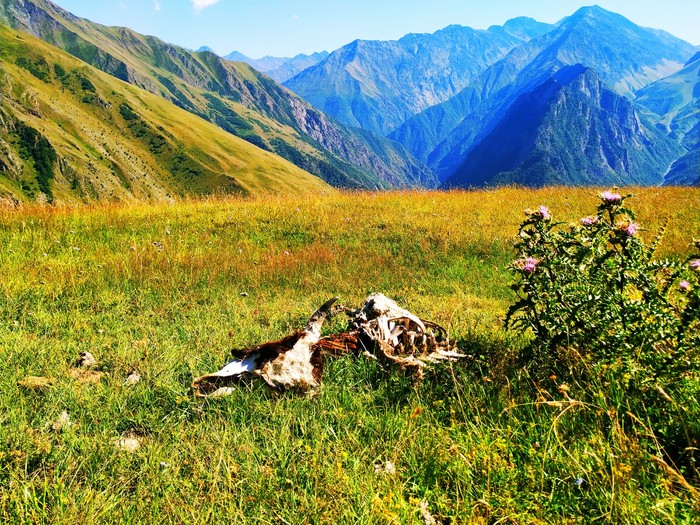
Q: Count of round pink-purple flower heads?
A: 7